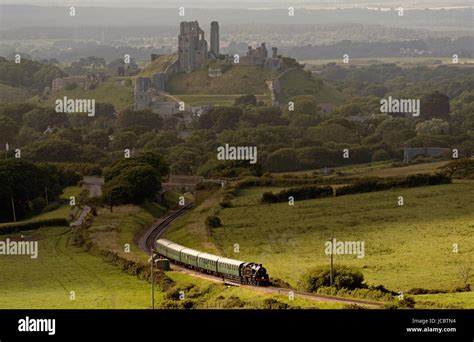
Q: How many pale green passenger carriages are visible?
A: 5